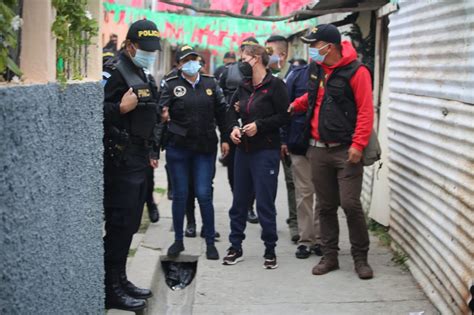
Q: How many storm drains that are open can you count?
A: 1